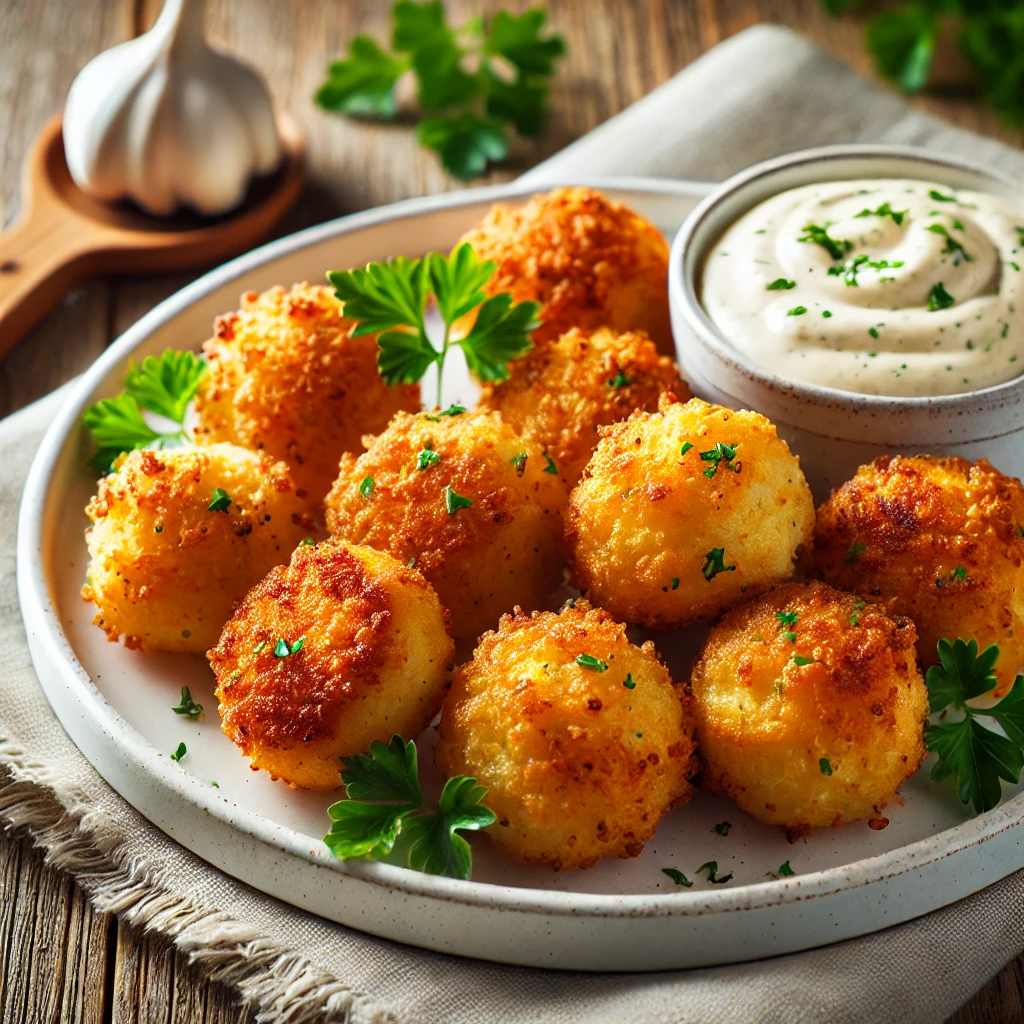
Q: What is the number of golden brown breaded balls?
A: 10